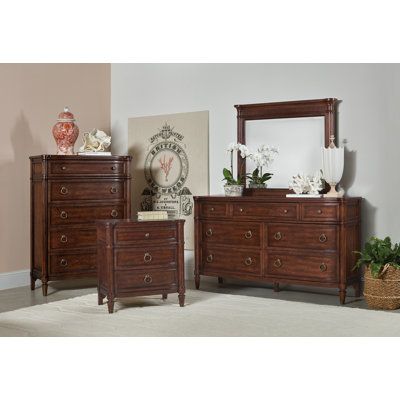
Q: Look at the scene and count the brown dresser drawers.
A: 15